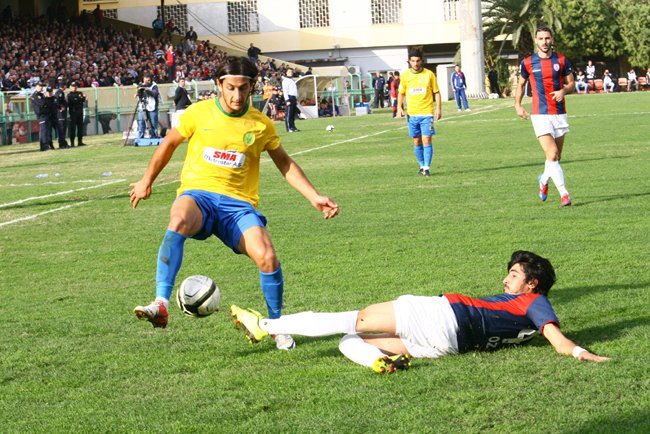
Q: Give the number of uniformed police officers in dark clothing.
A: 4